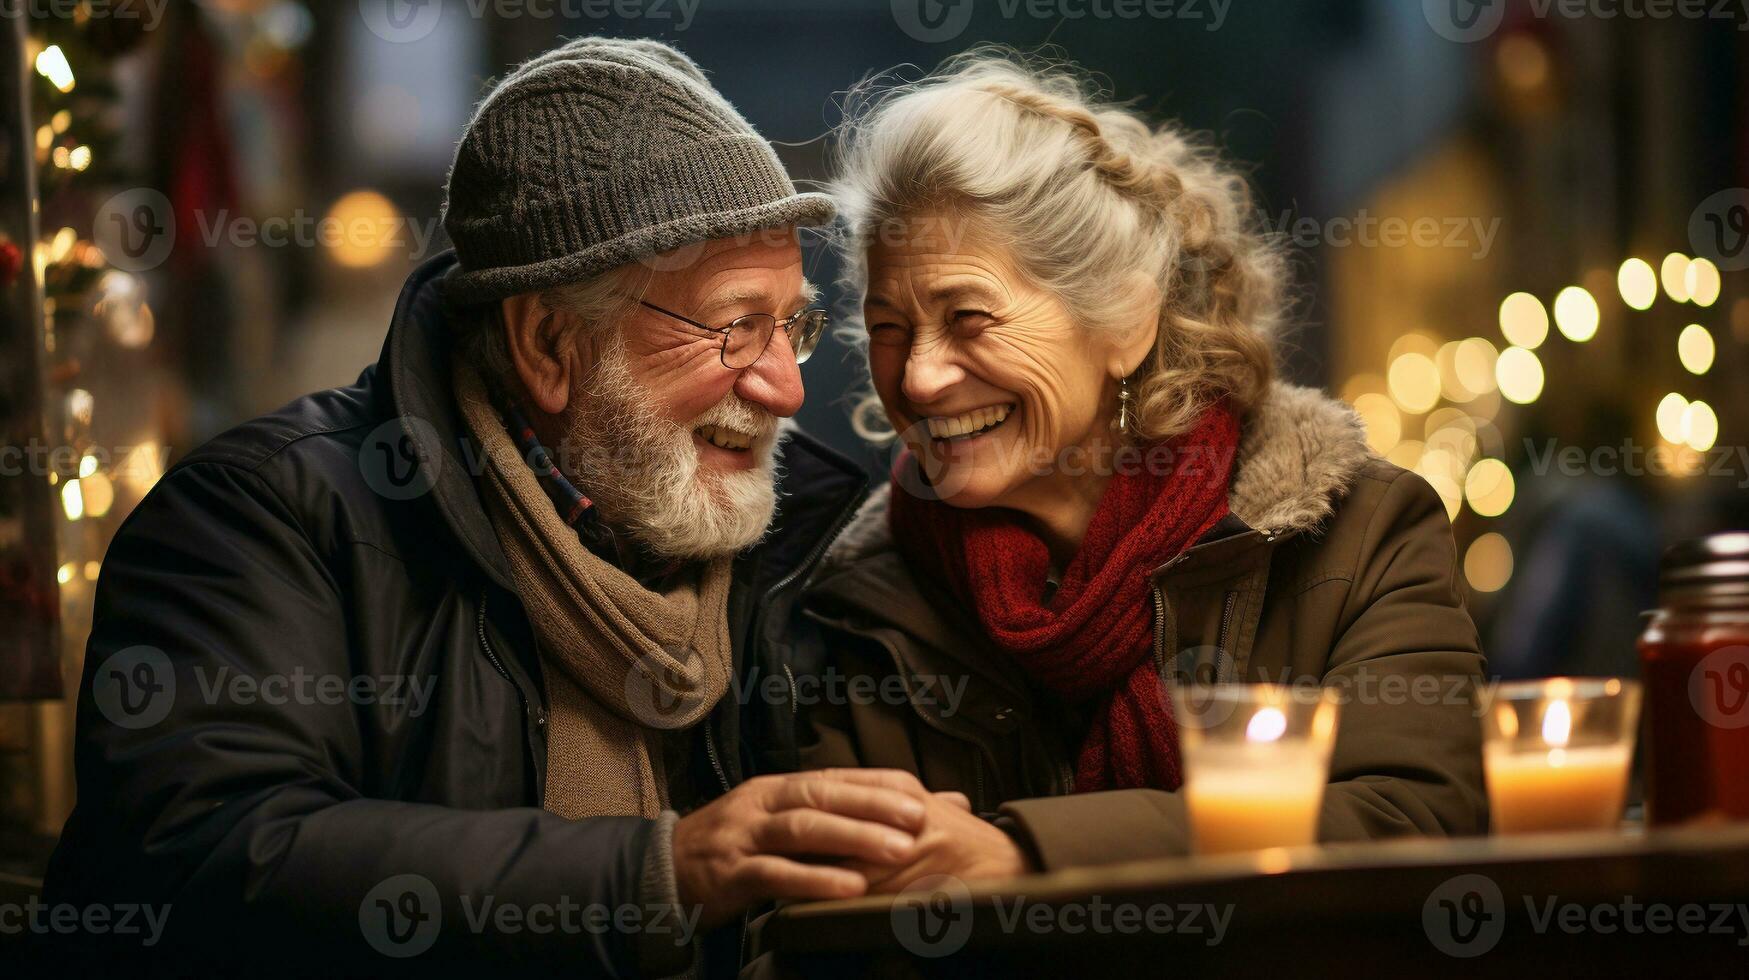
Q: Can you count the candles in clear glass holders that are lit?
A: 2